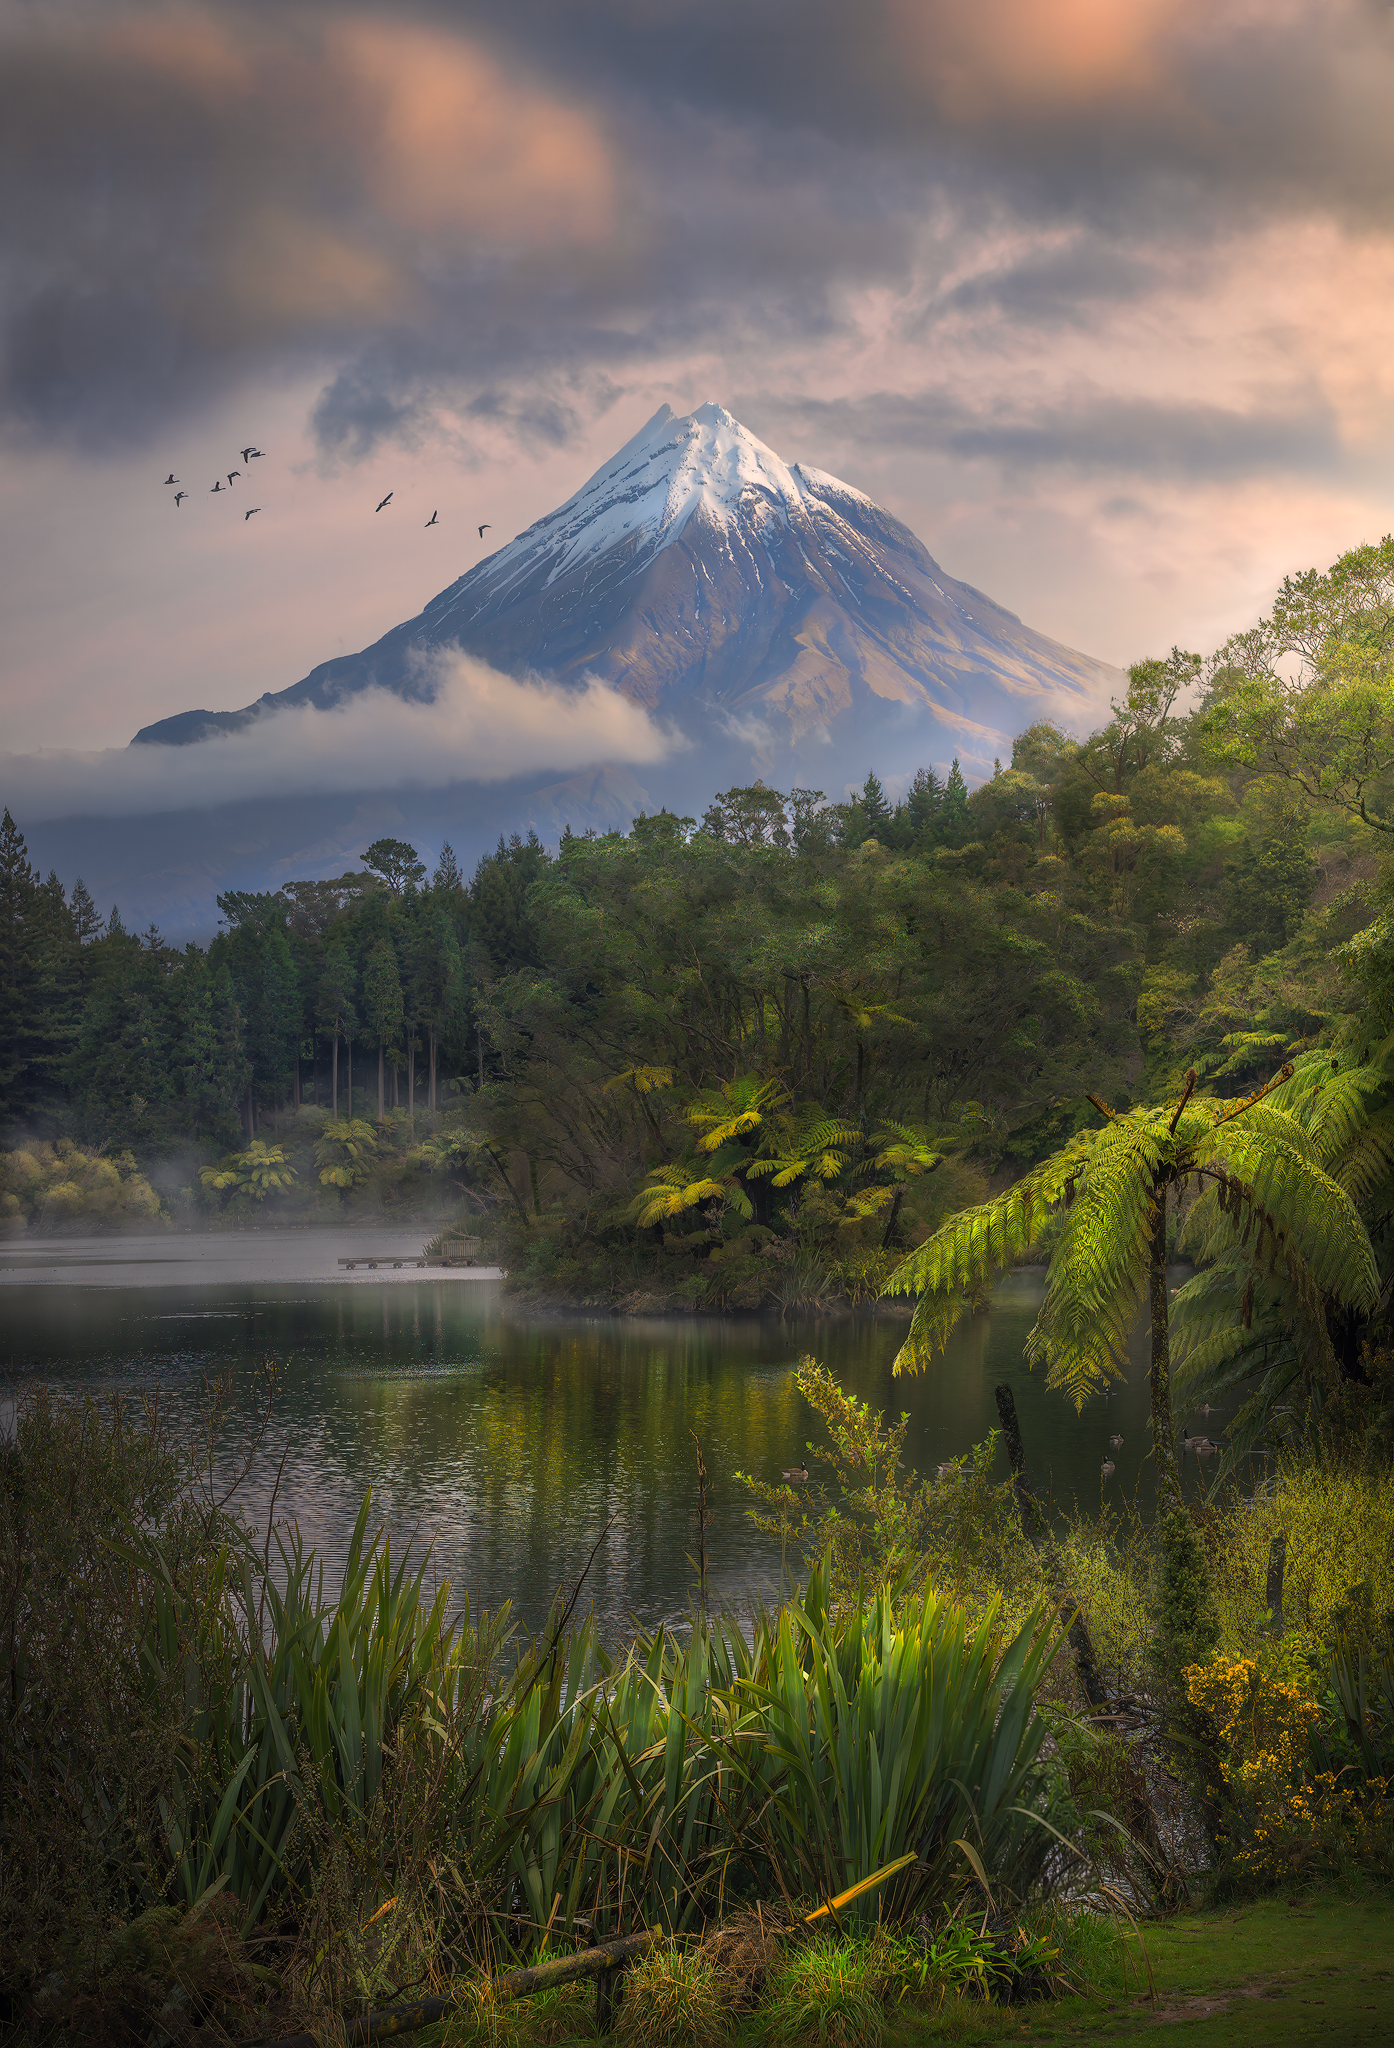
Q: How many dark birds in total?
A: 10